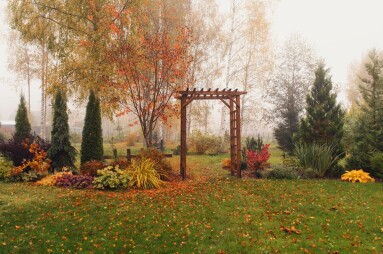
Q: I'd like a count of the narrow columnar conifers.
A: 3